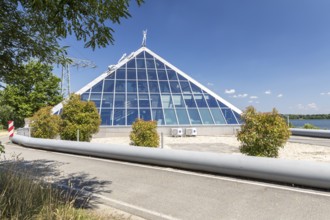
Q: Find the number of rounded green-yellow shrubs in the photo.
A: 4